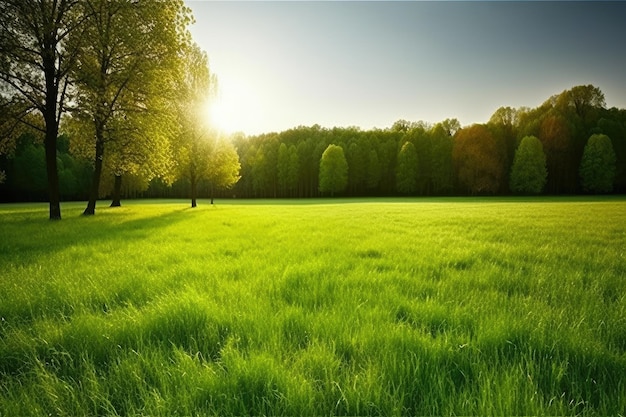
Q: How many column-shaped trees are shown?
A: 4